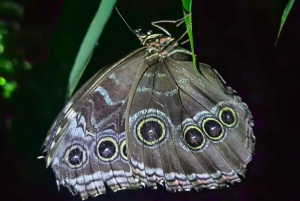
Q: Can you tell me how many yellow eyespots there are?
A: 7